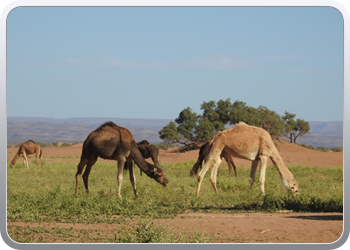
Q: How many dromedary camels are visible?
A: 5